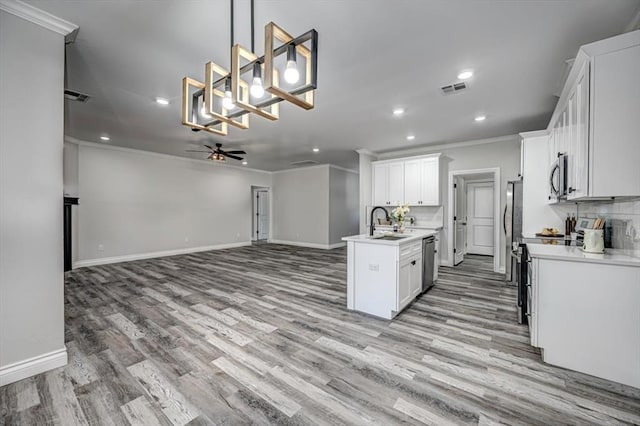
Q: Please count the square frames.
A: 4